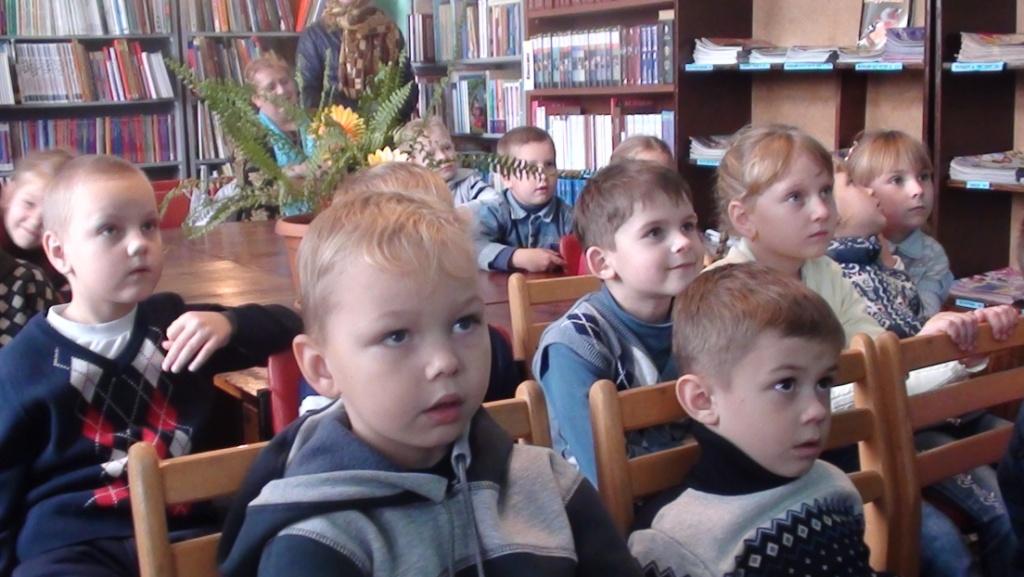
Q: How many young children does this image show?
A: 12